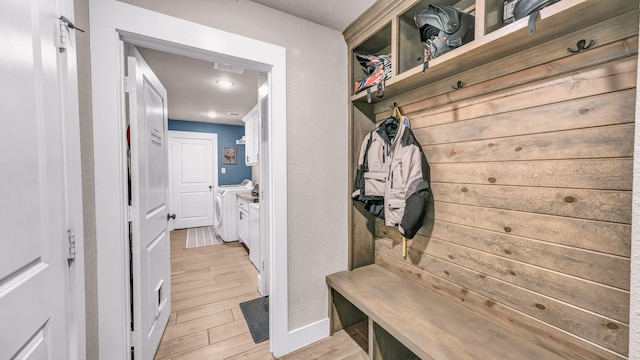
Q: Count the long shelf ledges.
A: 2